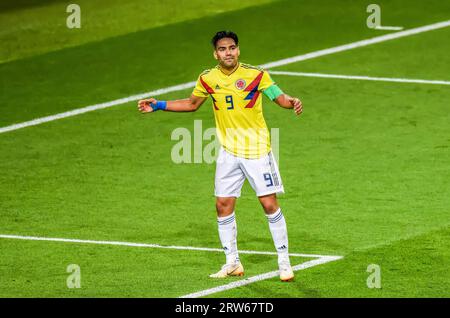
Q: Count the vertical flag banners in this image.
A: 0